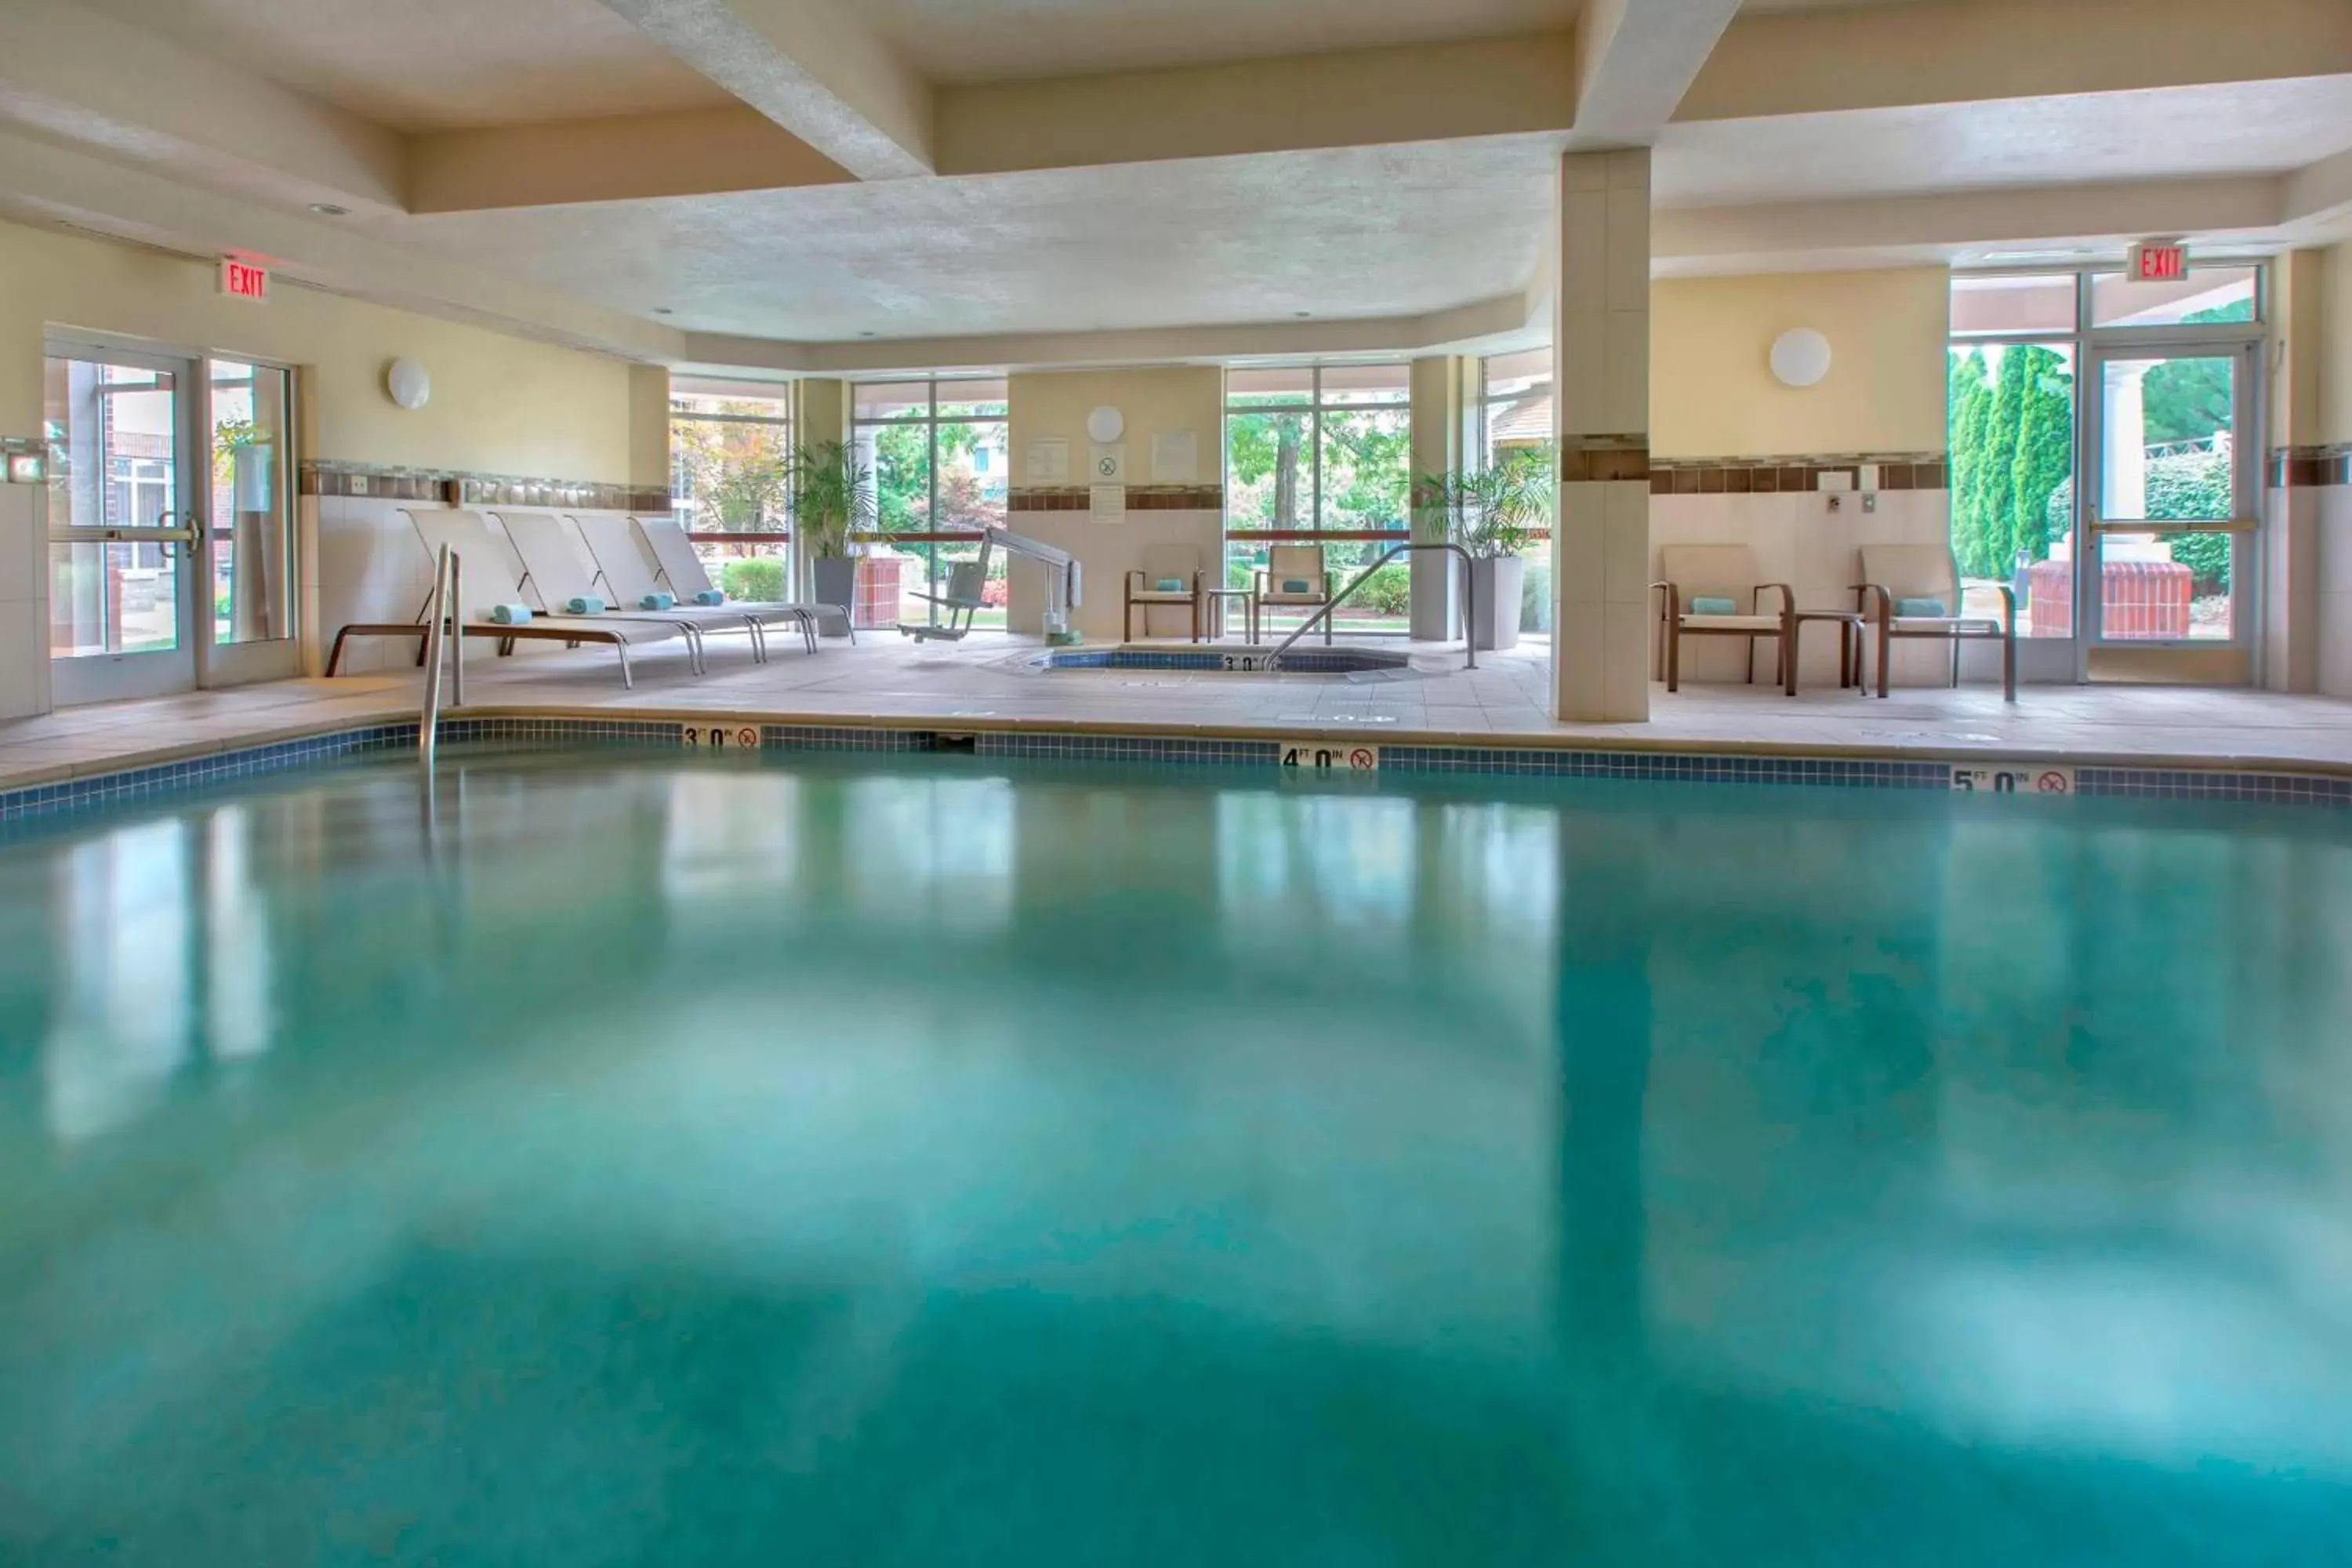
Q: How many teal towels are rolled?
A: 8